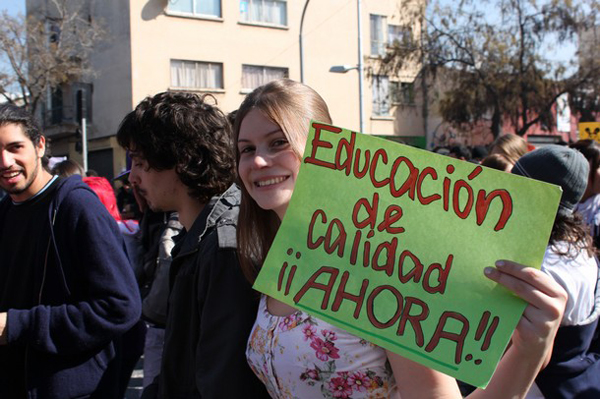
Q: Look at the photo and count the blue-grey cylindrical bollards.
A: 0